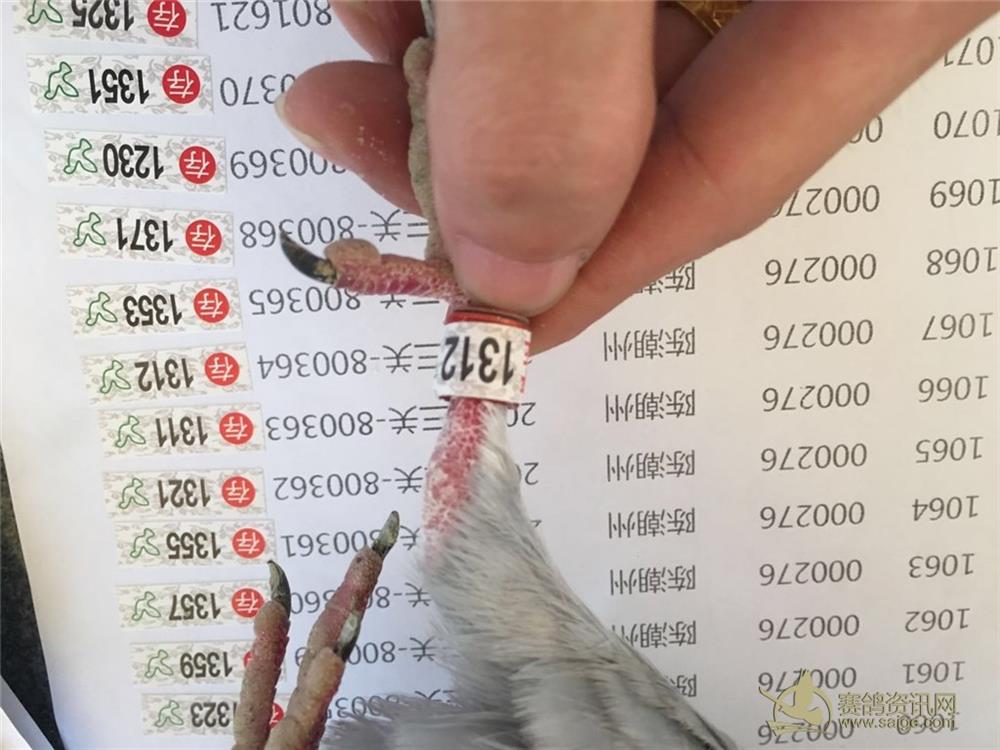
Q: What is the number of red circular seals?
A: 12